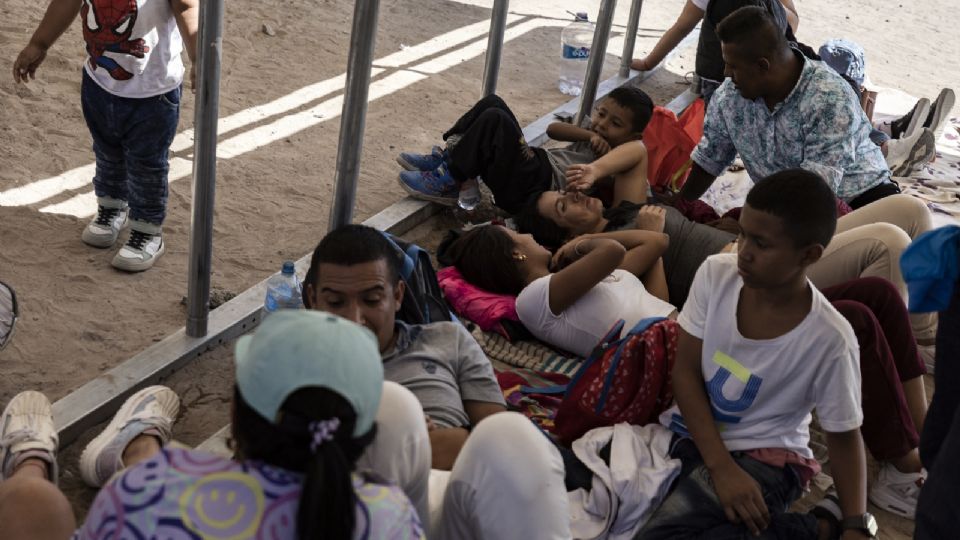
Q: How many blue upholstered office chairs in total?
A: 0